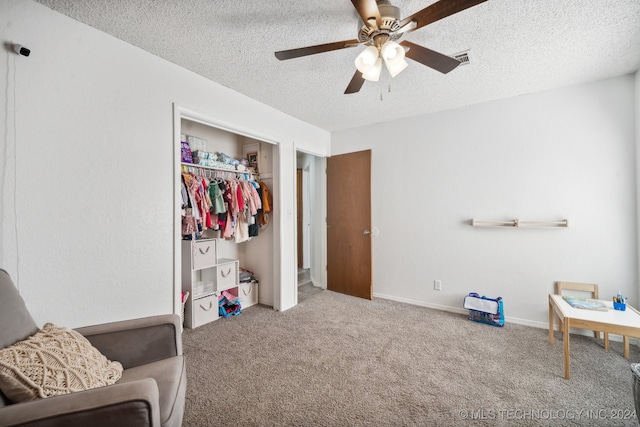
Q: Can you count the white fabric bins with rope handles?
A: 4